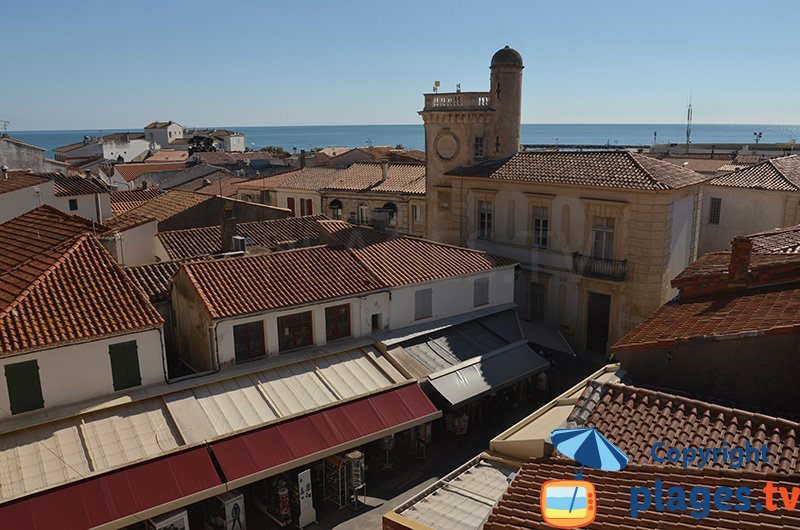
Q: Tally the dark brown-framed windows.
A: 3